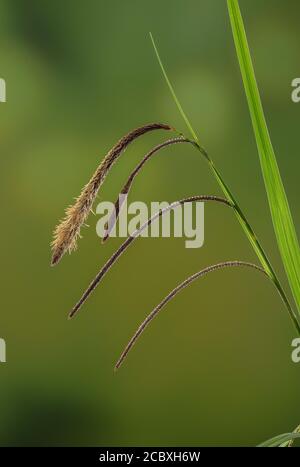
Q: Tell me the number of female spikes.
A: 3